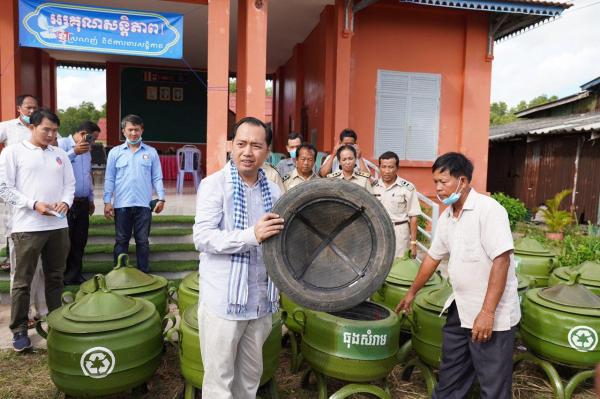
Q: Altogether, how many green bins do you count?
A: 12